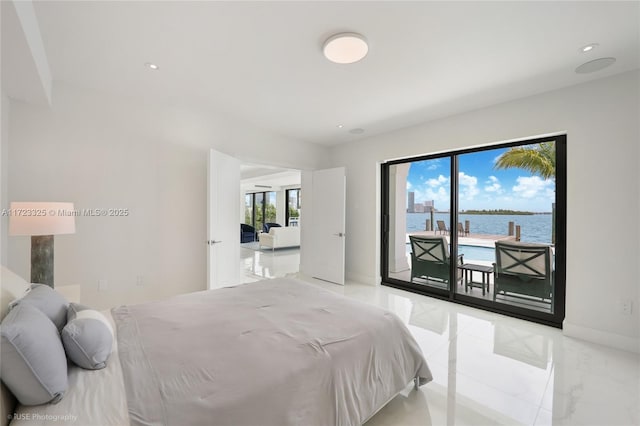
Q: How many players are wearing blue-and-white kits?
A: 0